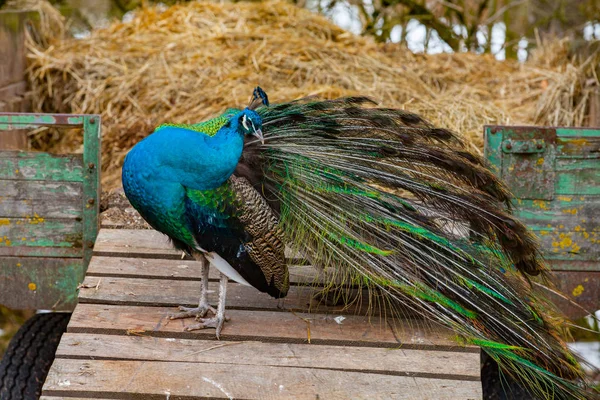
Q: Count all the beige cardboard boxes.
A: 0